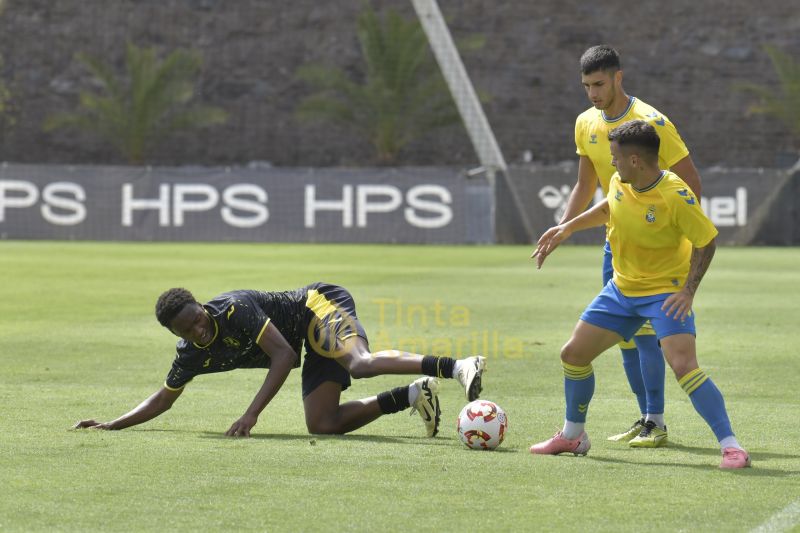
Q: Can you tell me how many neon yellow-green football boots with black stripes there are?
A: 2